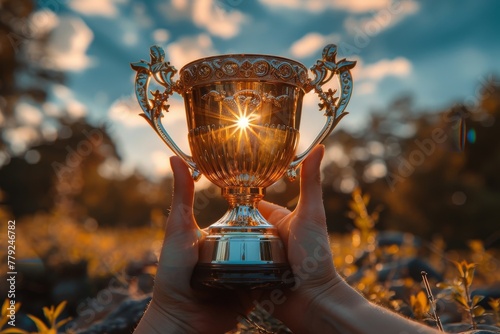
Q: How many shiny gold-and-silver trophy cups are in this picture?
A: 1